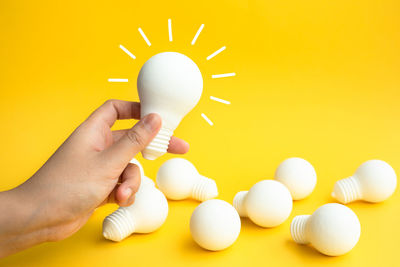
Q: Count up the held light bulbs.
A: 1